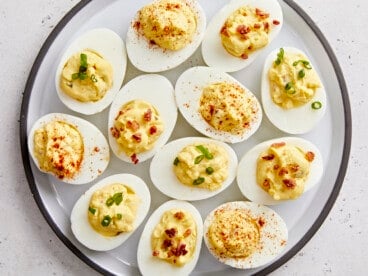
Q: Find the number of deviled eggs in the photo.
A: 12